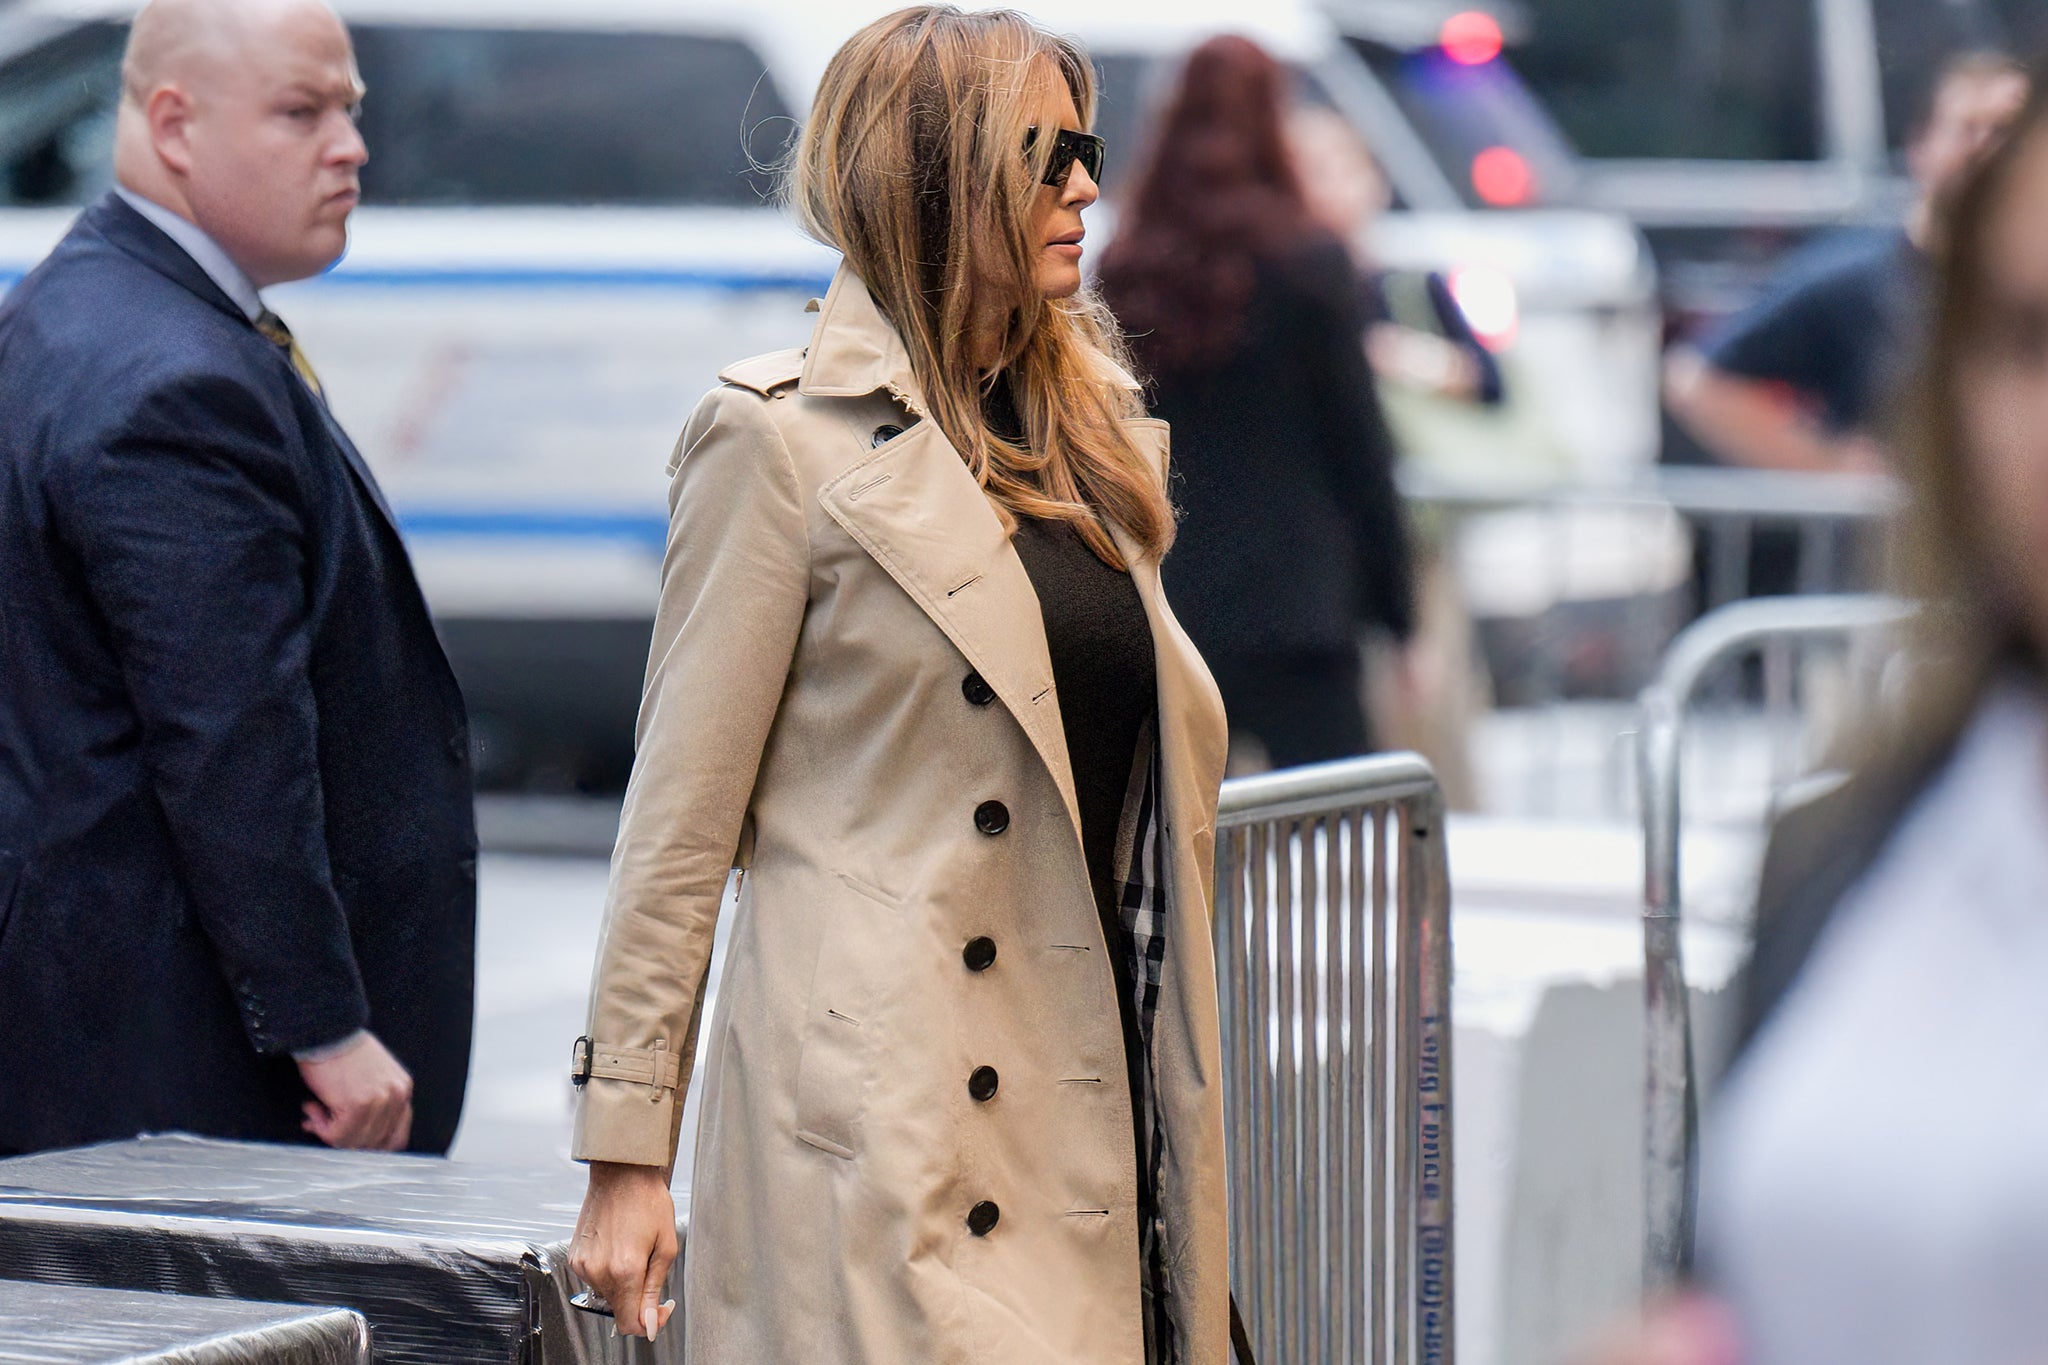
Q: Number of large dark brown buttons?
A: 6